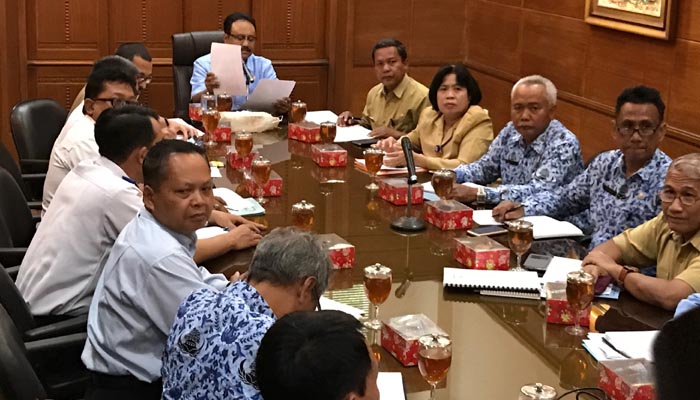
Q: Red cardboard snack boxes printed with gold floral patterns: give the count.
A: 13